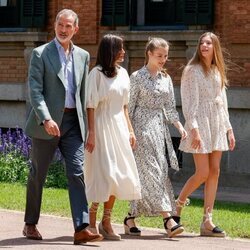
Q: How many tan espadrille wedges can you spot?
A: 2